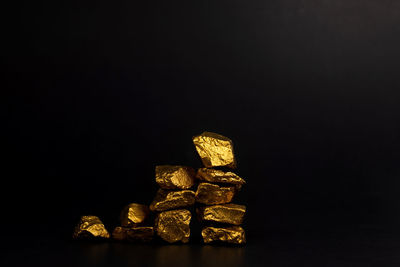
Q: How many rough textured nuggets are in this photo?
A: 11